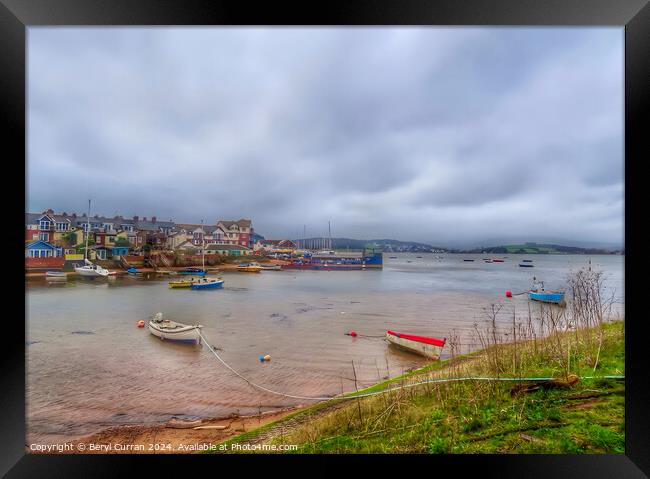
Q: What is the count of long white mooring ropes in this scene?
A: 1